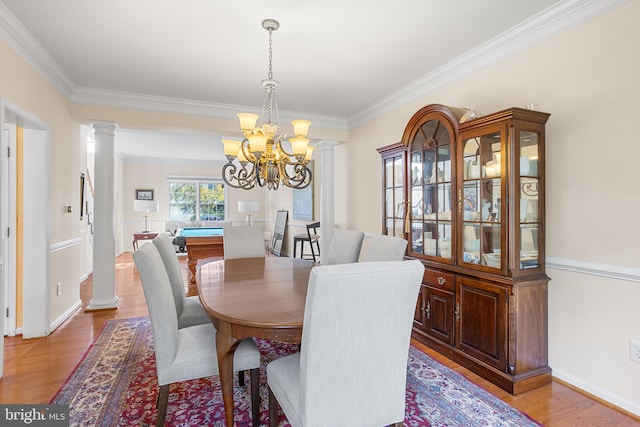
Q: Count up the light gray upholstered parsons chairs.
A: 6